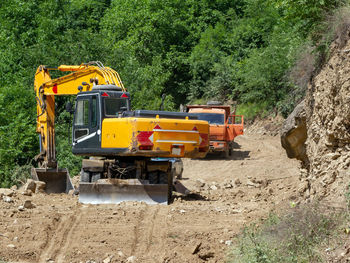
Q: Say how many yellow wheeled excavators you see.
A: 1